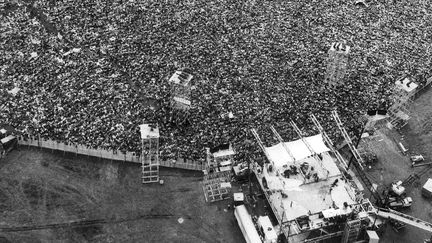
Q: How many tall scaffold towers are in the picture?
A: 4